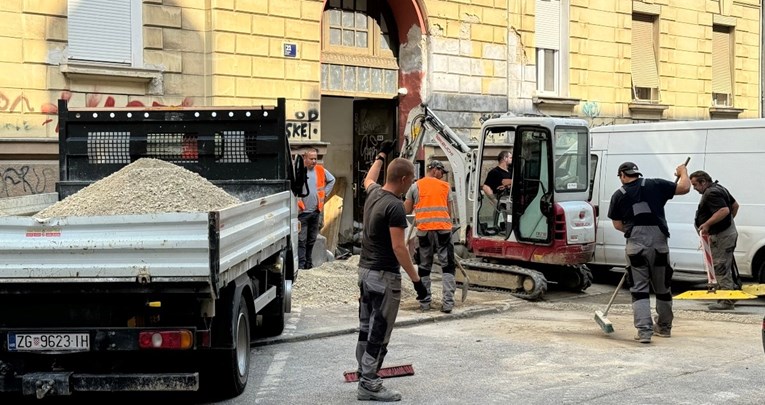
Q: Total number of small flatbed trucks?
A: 1